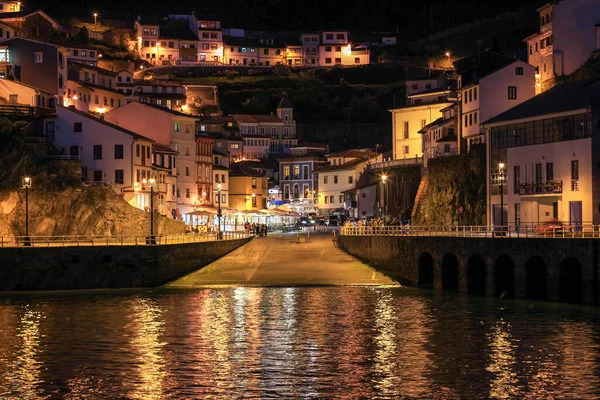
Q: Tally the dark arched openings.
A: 6